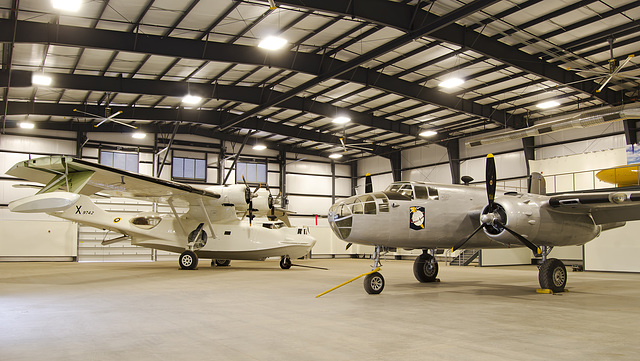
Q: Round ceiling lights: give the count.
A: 12